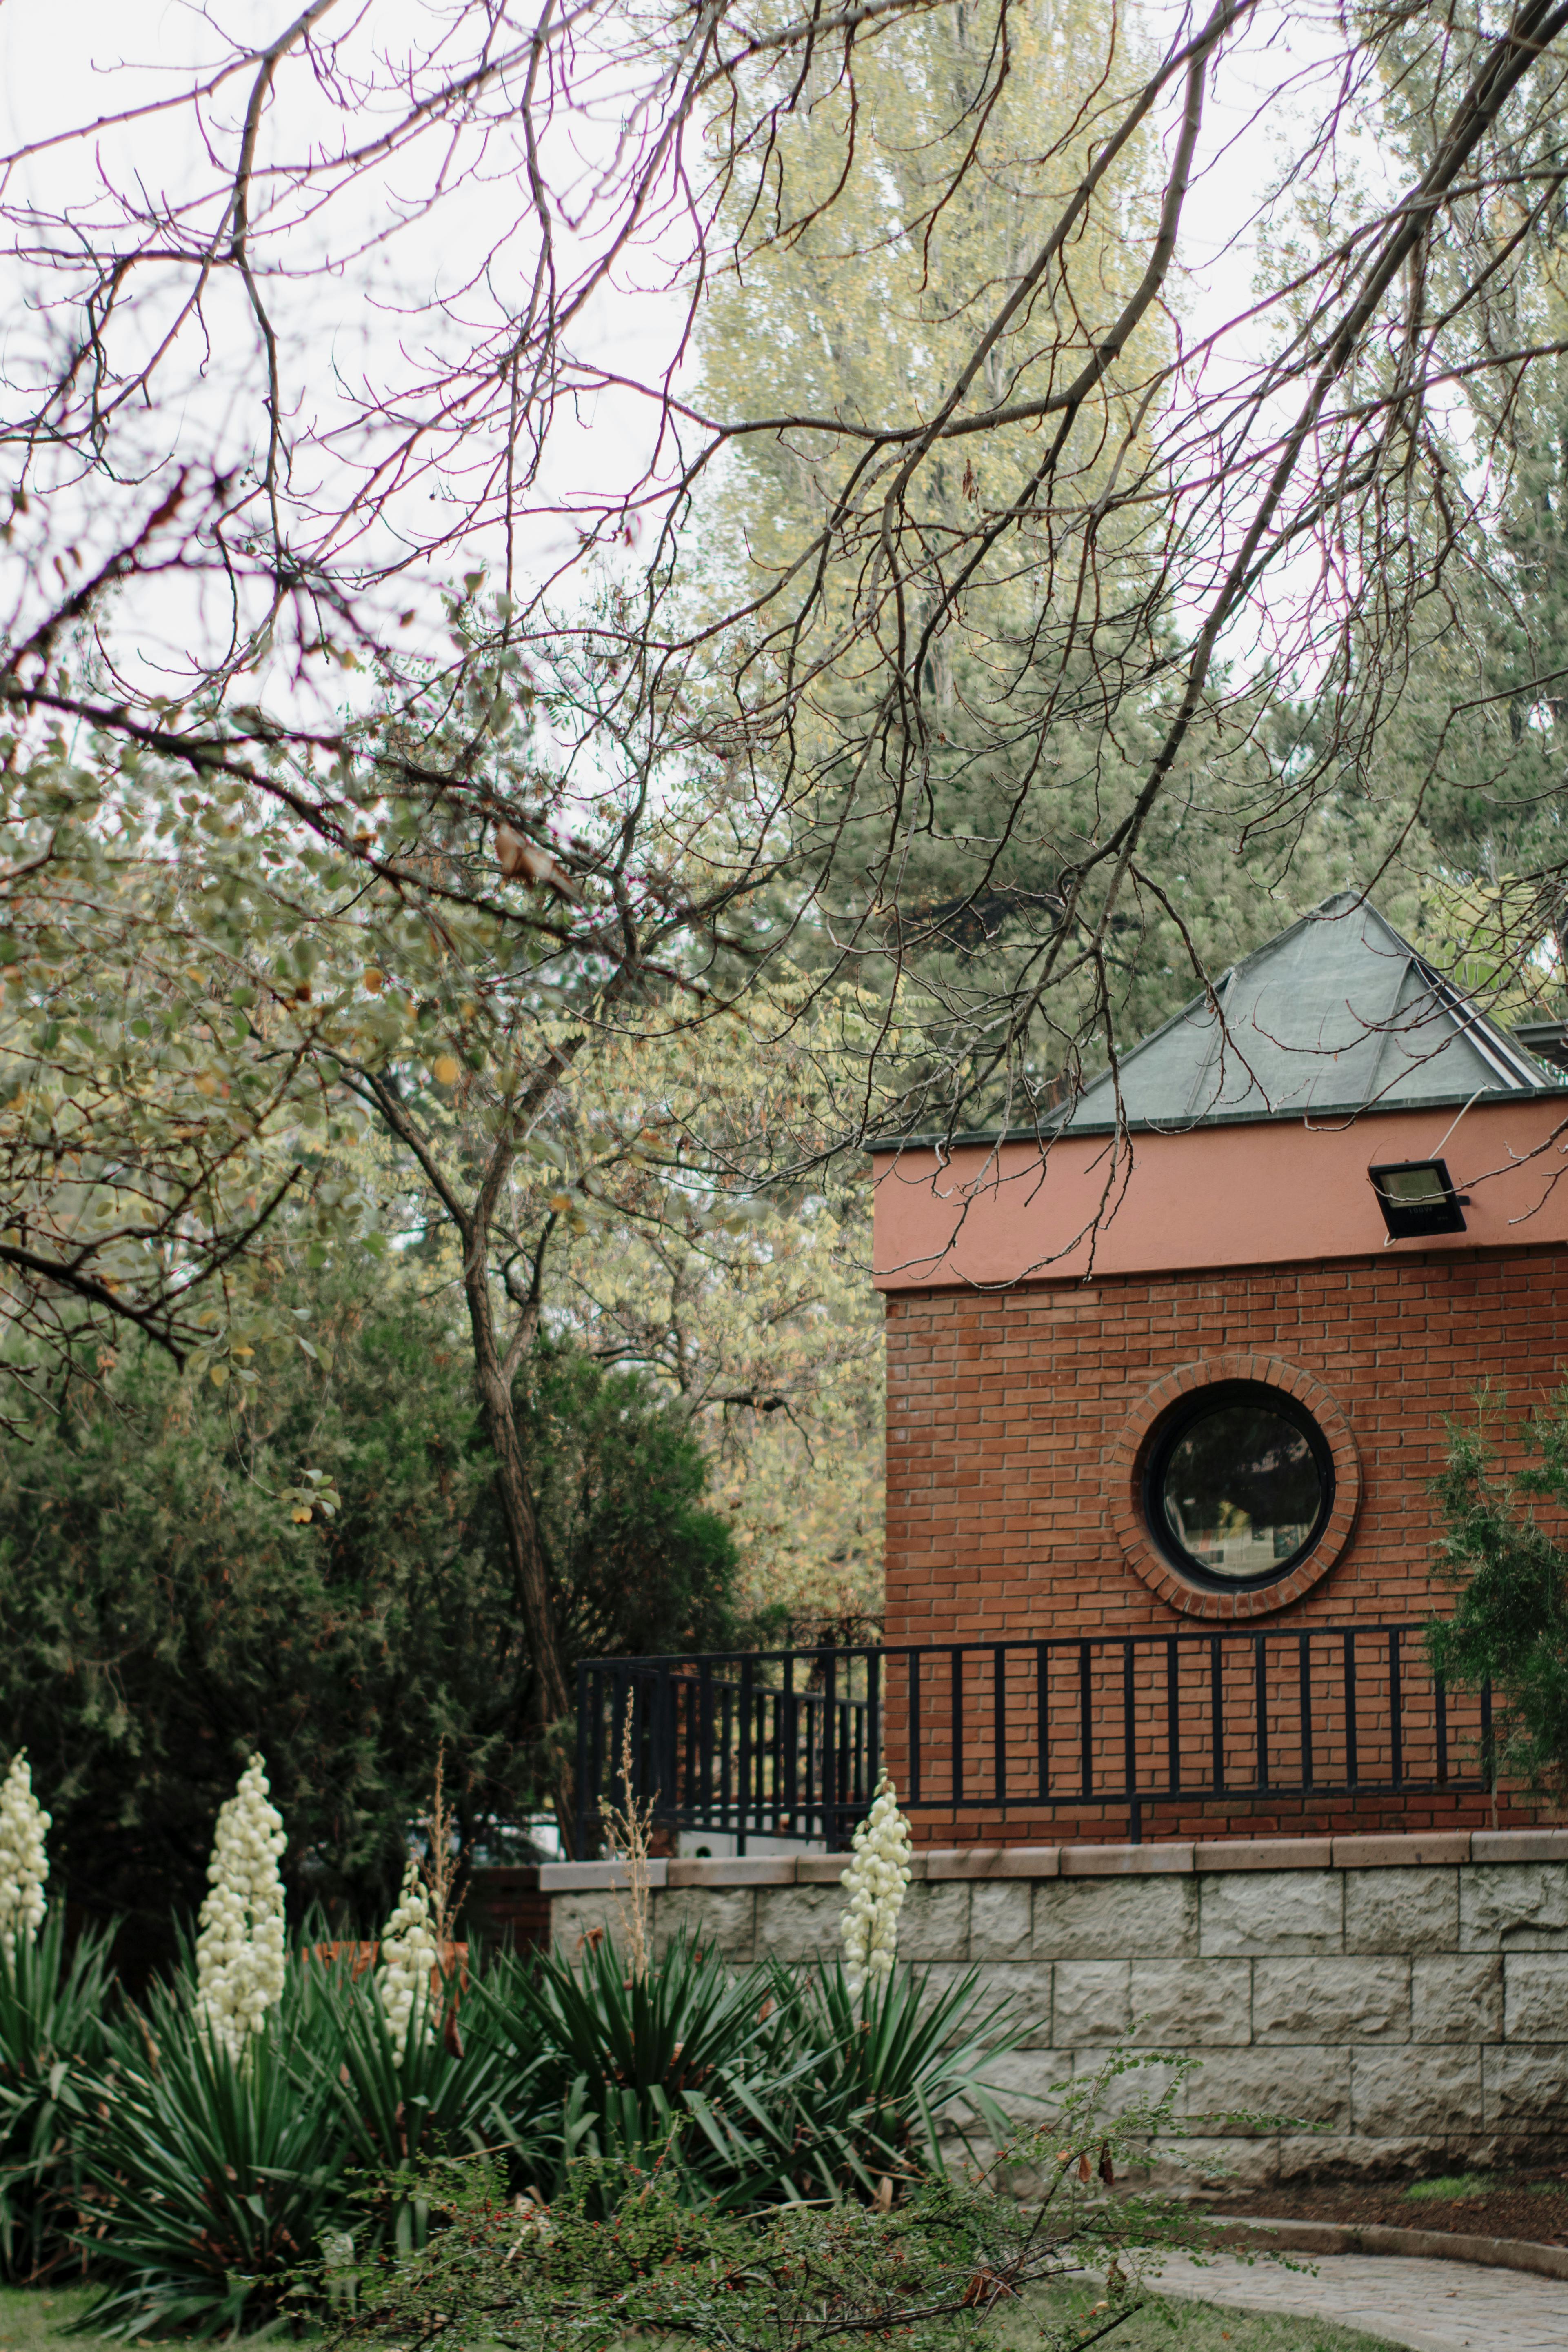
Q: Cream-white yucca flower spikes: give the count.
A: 4